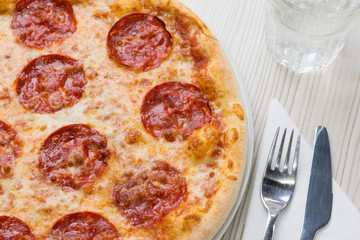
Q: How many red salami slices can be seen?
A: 9